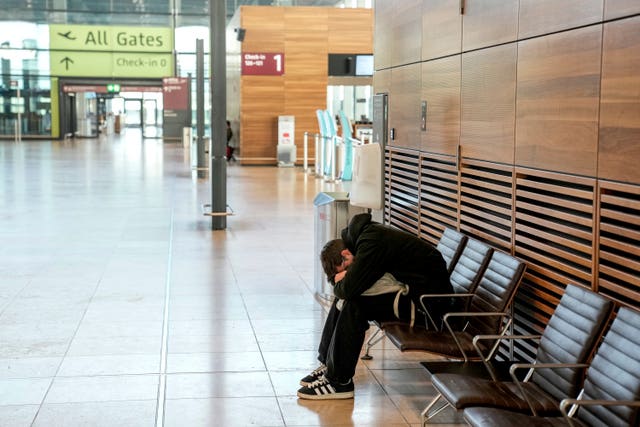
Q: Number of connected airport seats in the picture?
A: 5